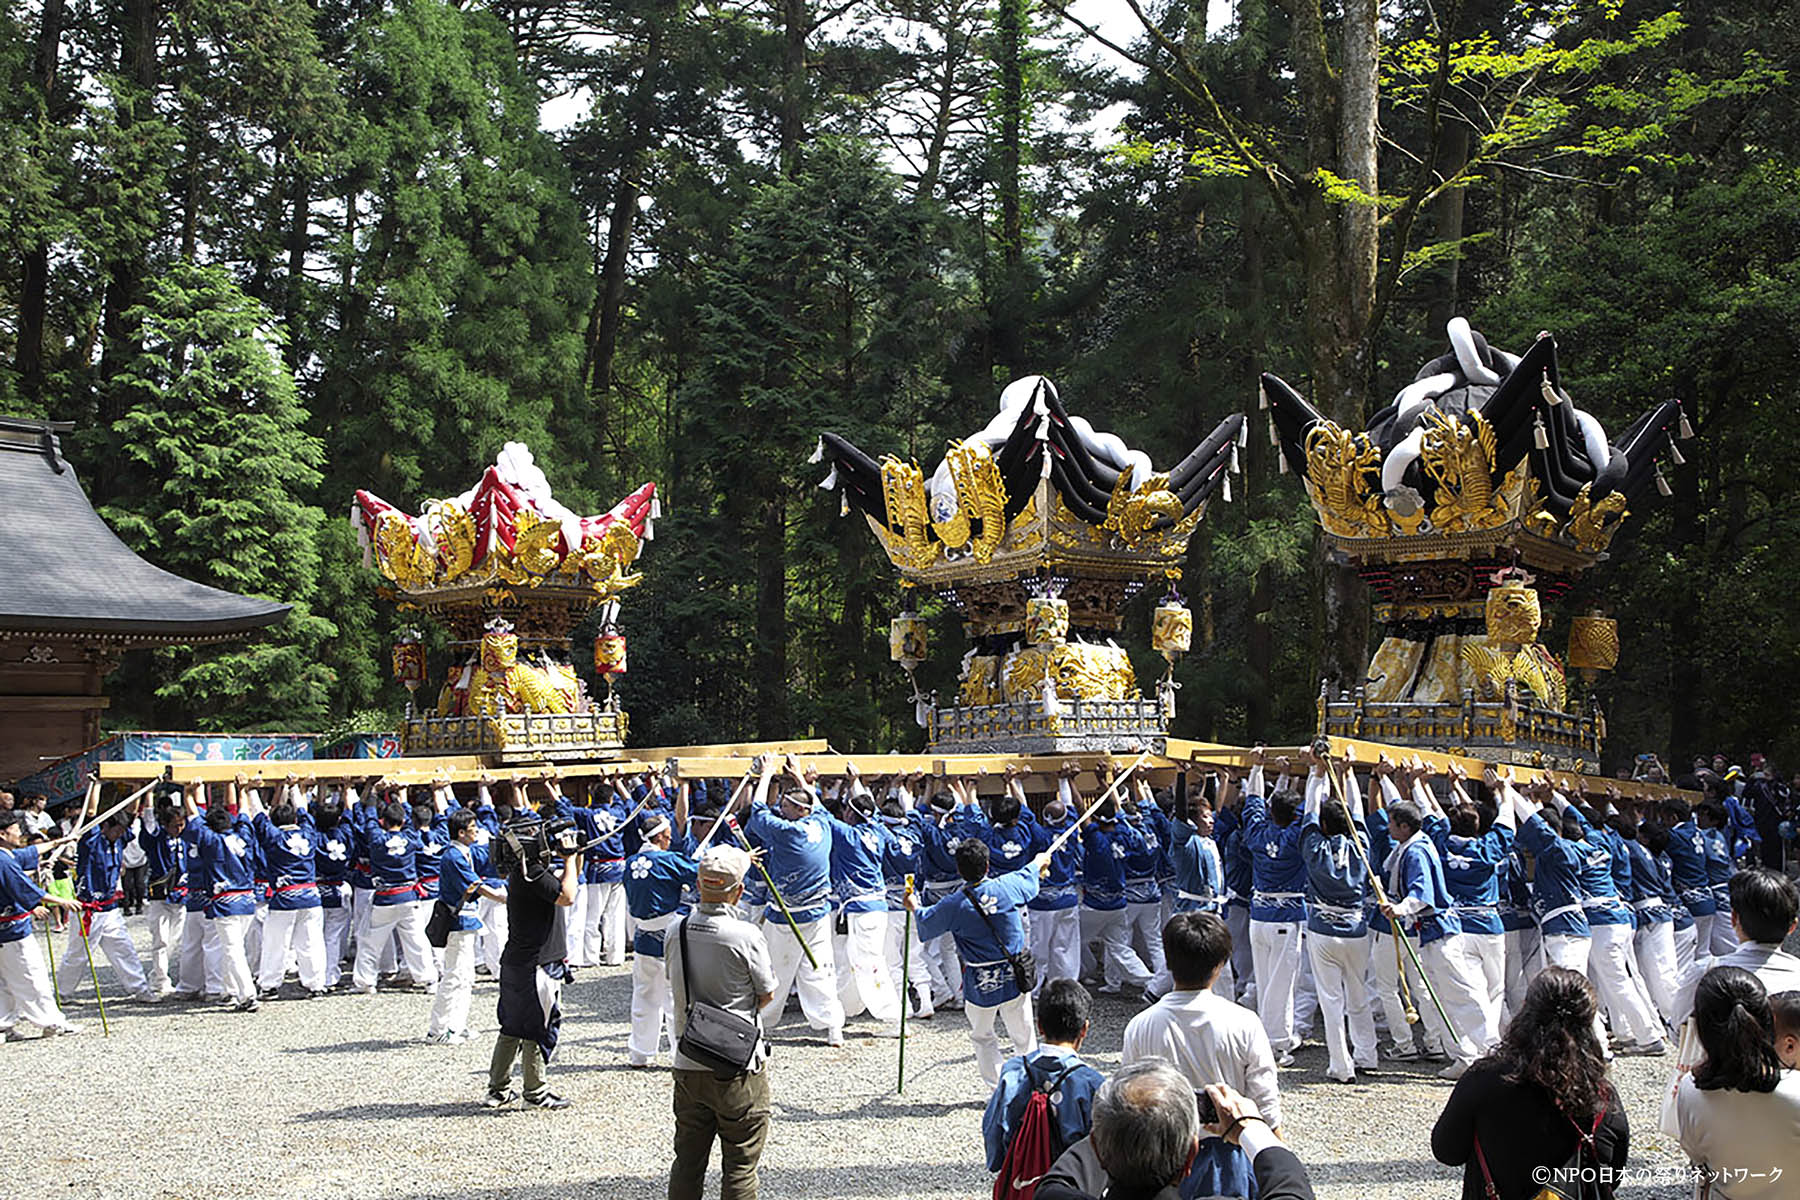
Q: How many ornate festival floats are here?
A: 3